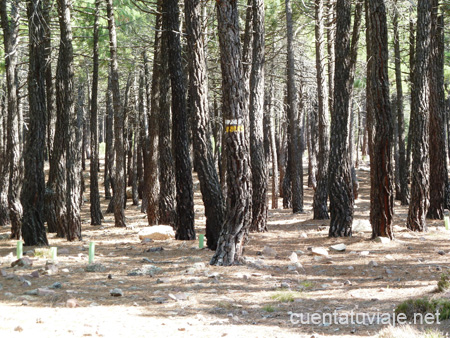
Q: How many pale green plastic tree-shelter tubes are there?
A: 5